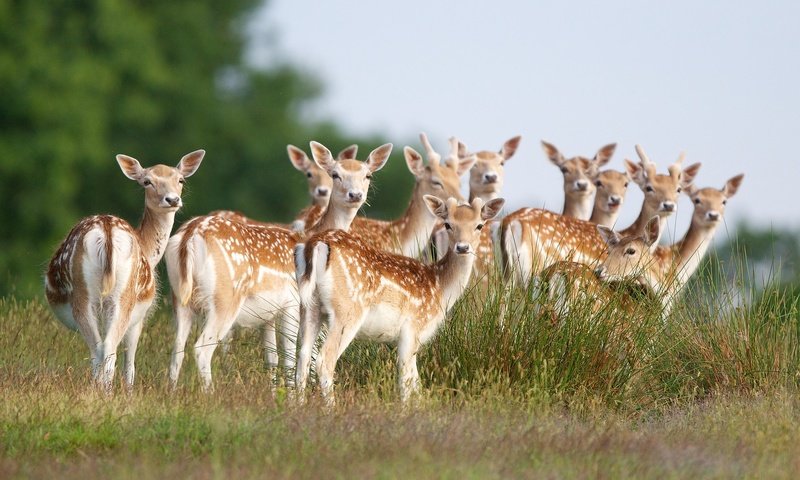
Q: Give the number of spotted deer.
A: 11